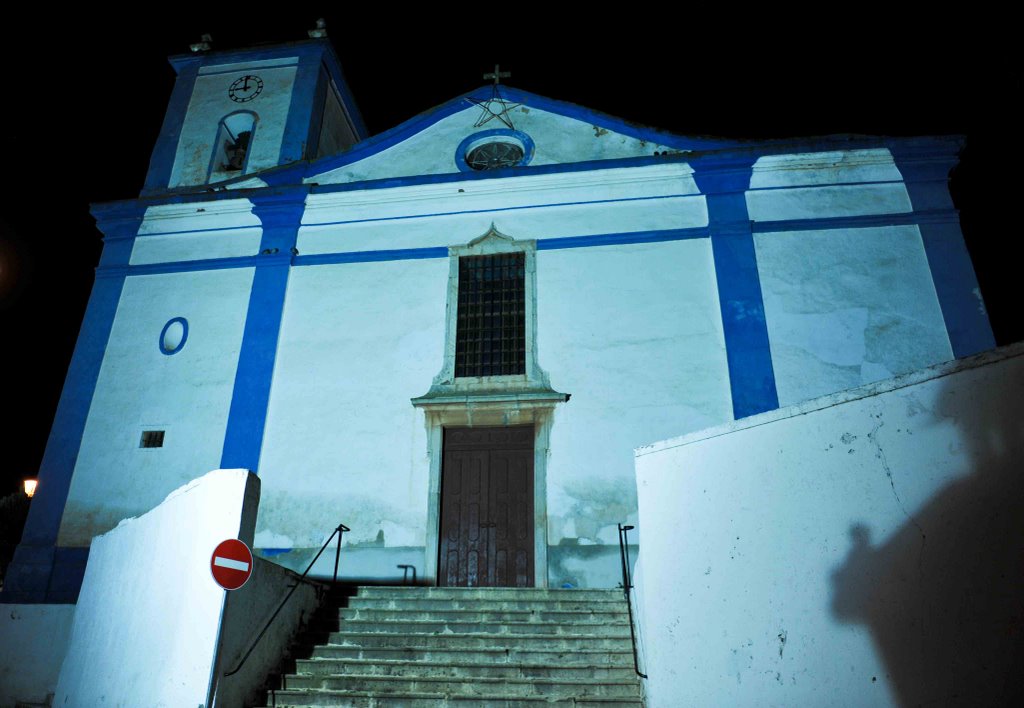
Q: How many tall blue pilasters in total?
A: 4